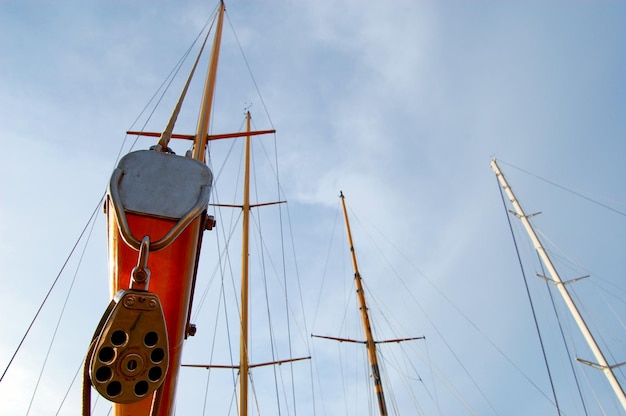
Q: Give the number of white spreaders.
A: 3